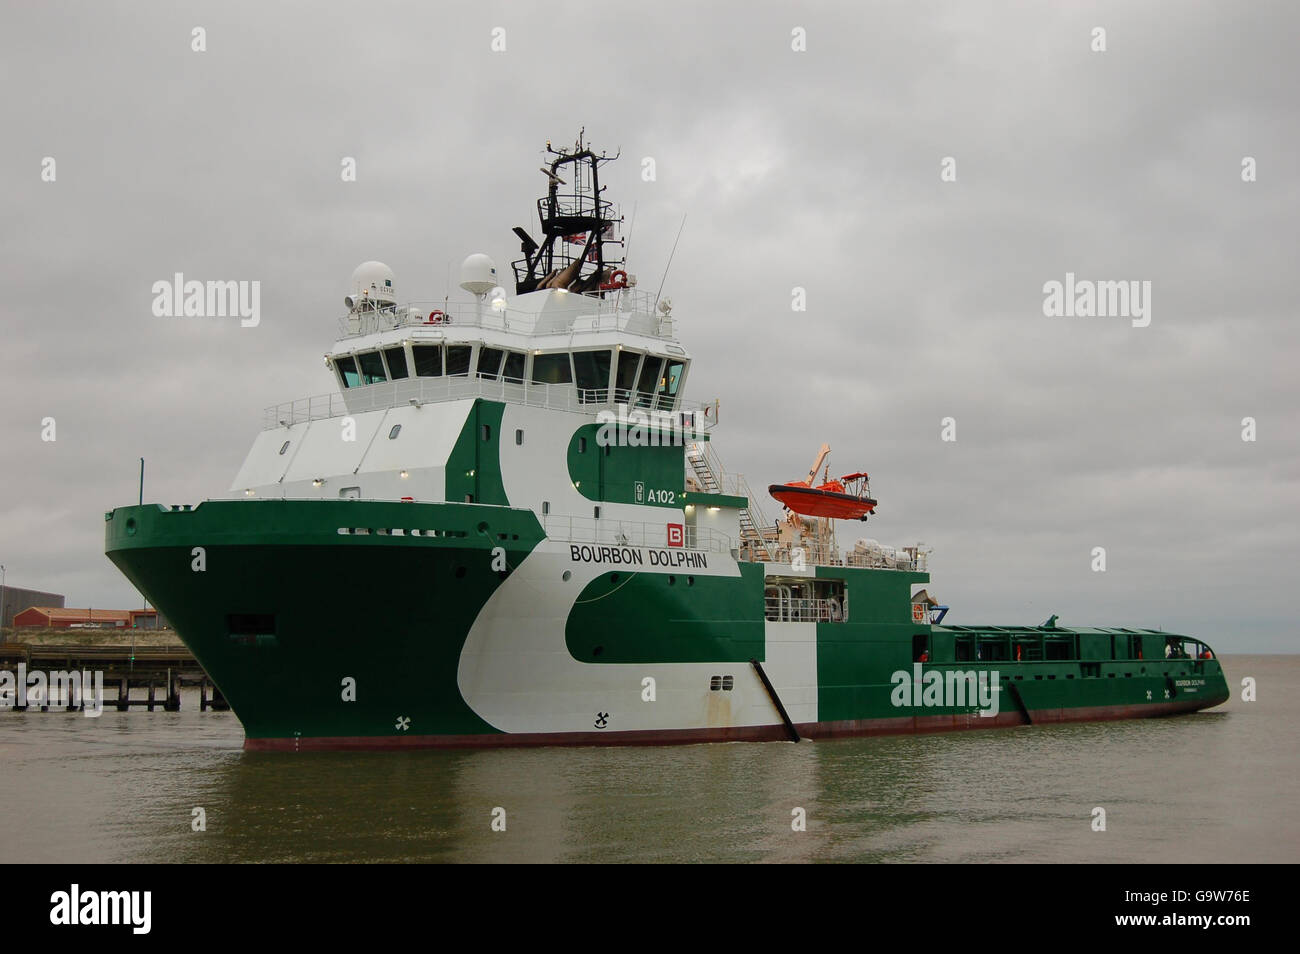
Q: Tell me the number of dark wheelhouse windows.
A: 12